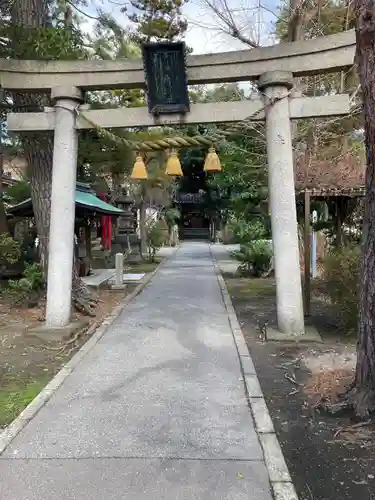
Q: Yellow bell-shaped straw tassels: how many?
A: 3